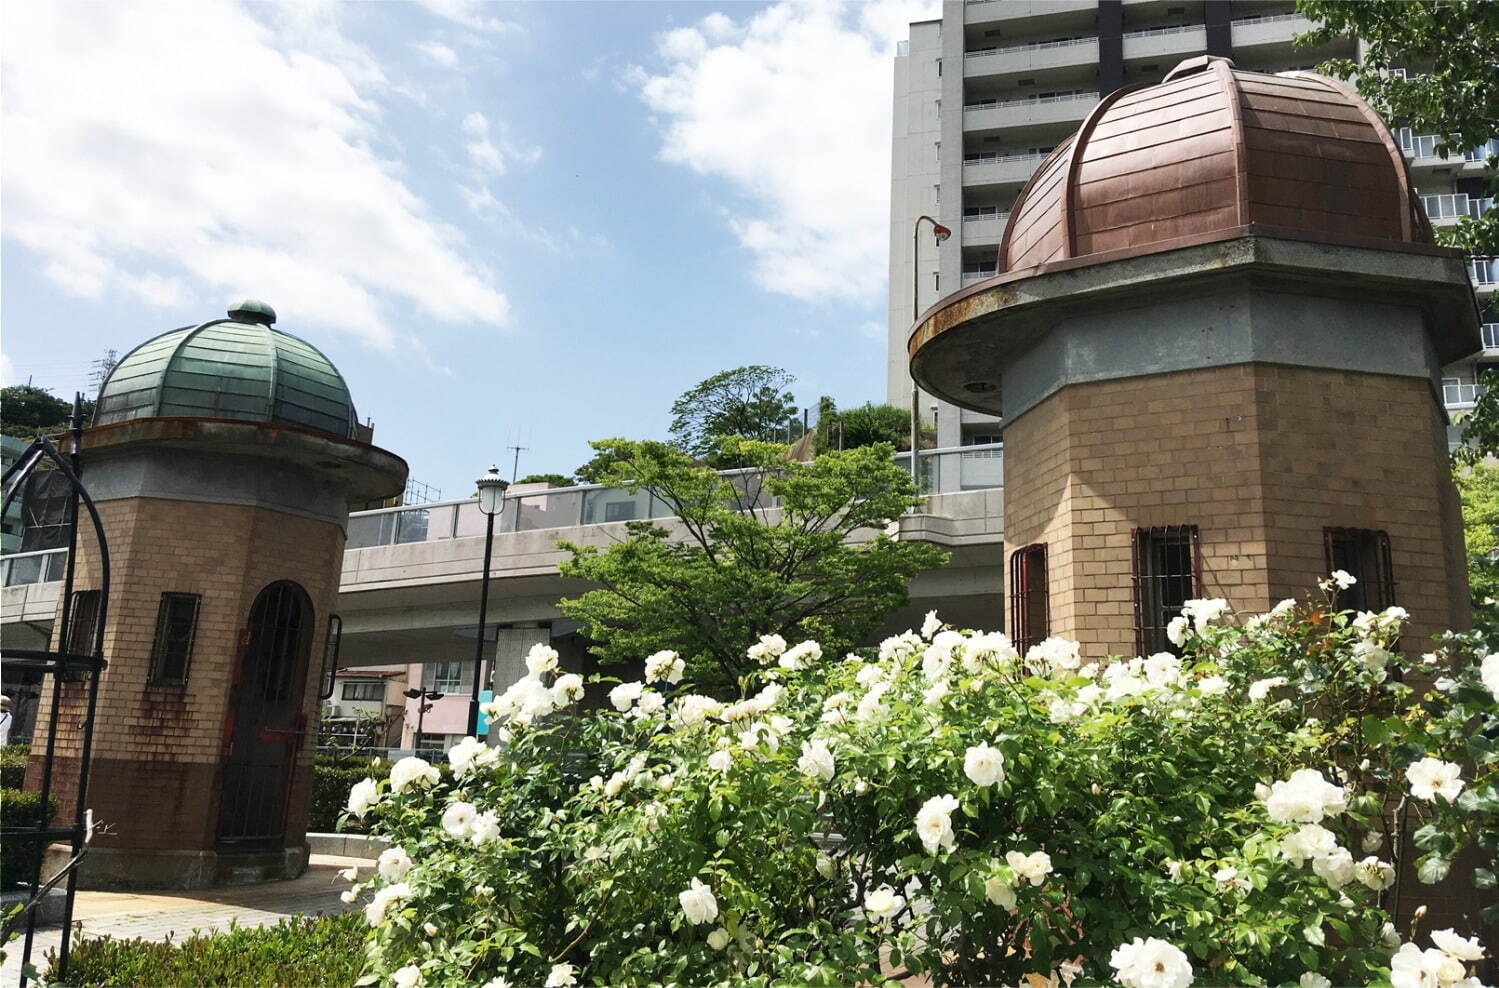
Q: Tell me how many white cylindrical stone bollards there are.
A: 0